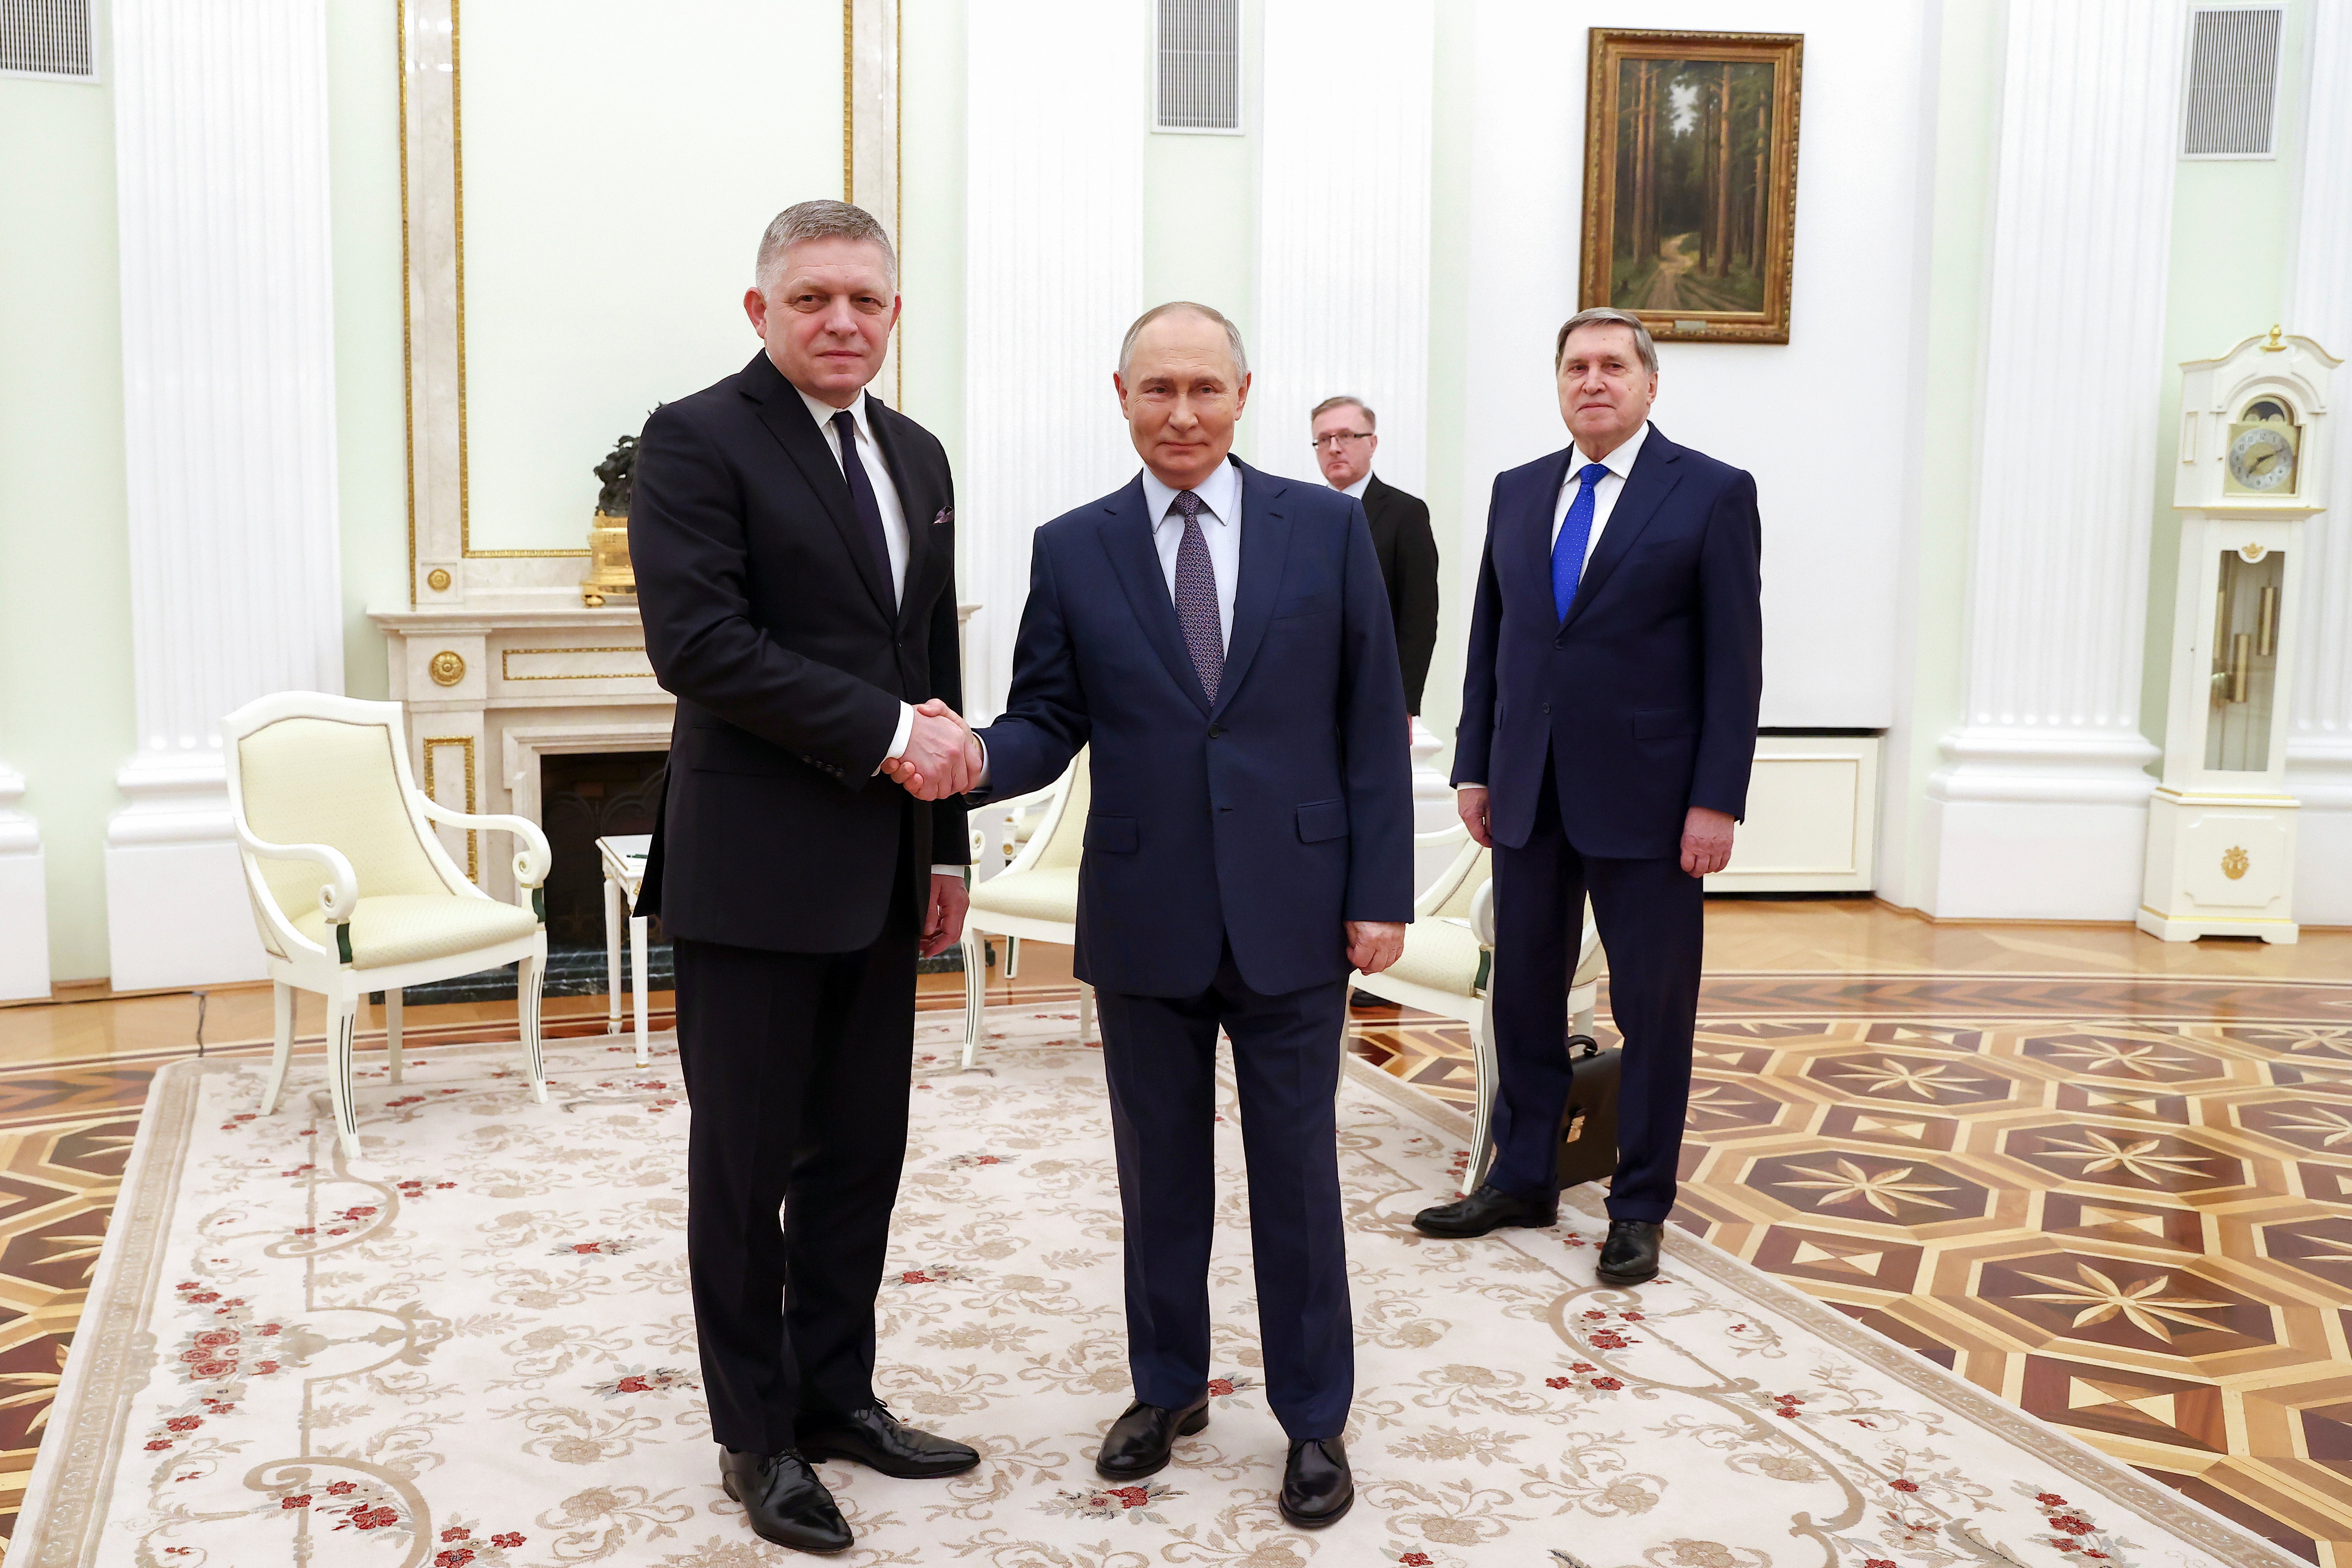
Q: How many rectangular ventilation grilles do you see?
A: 3